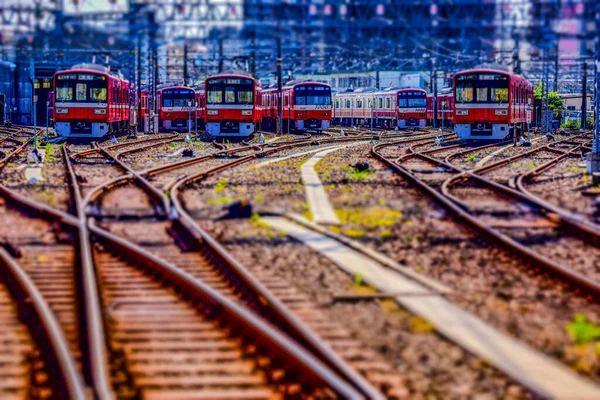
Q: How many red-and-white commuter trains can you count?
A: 6